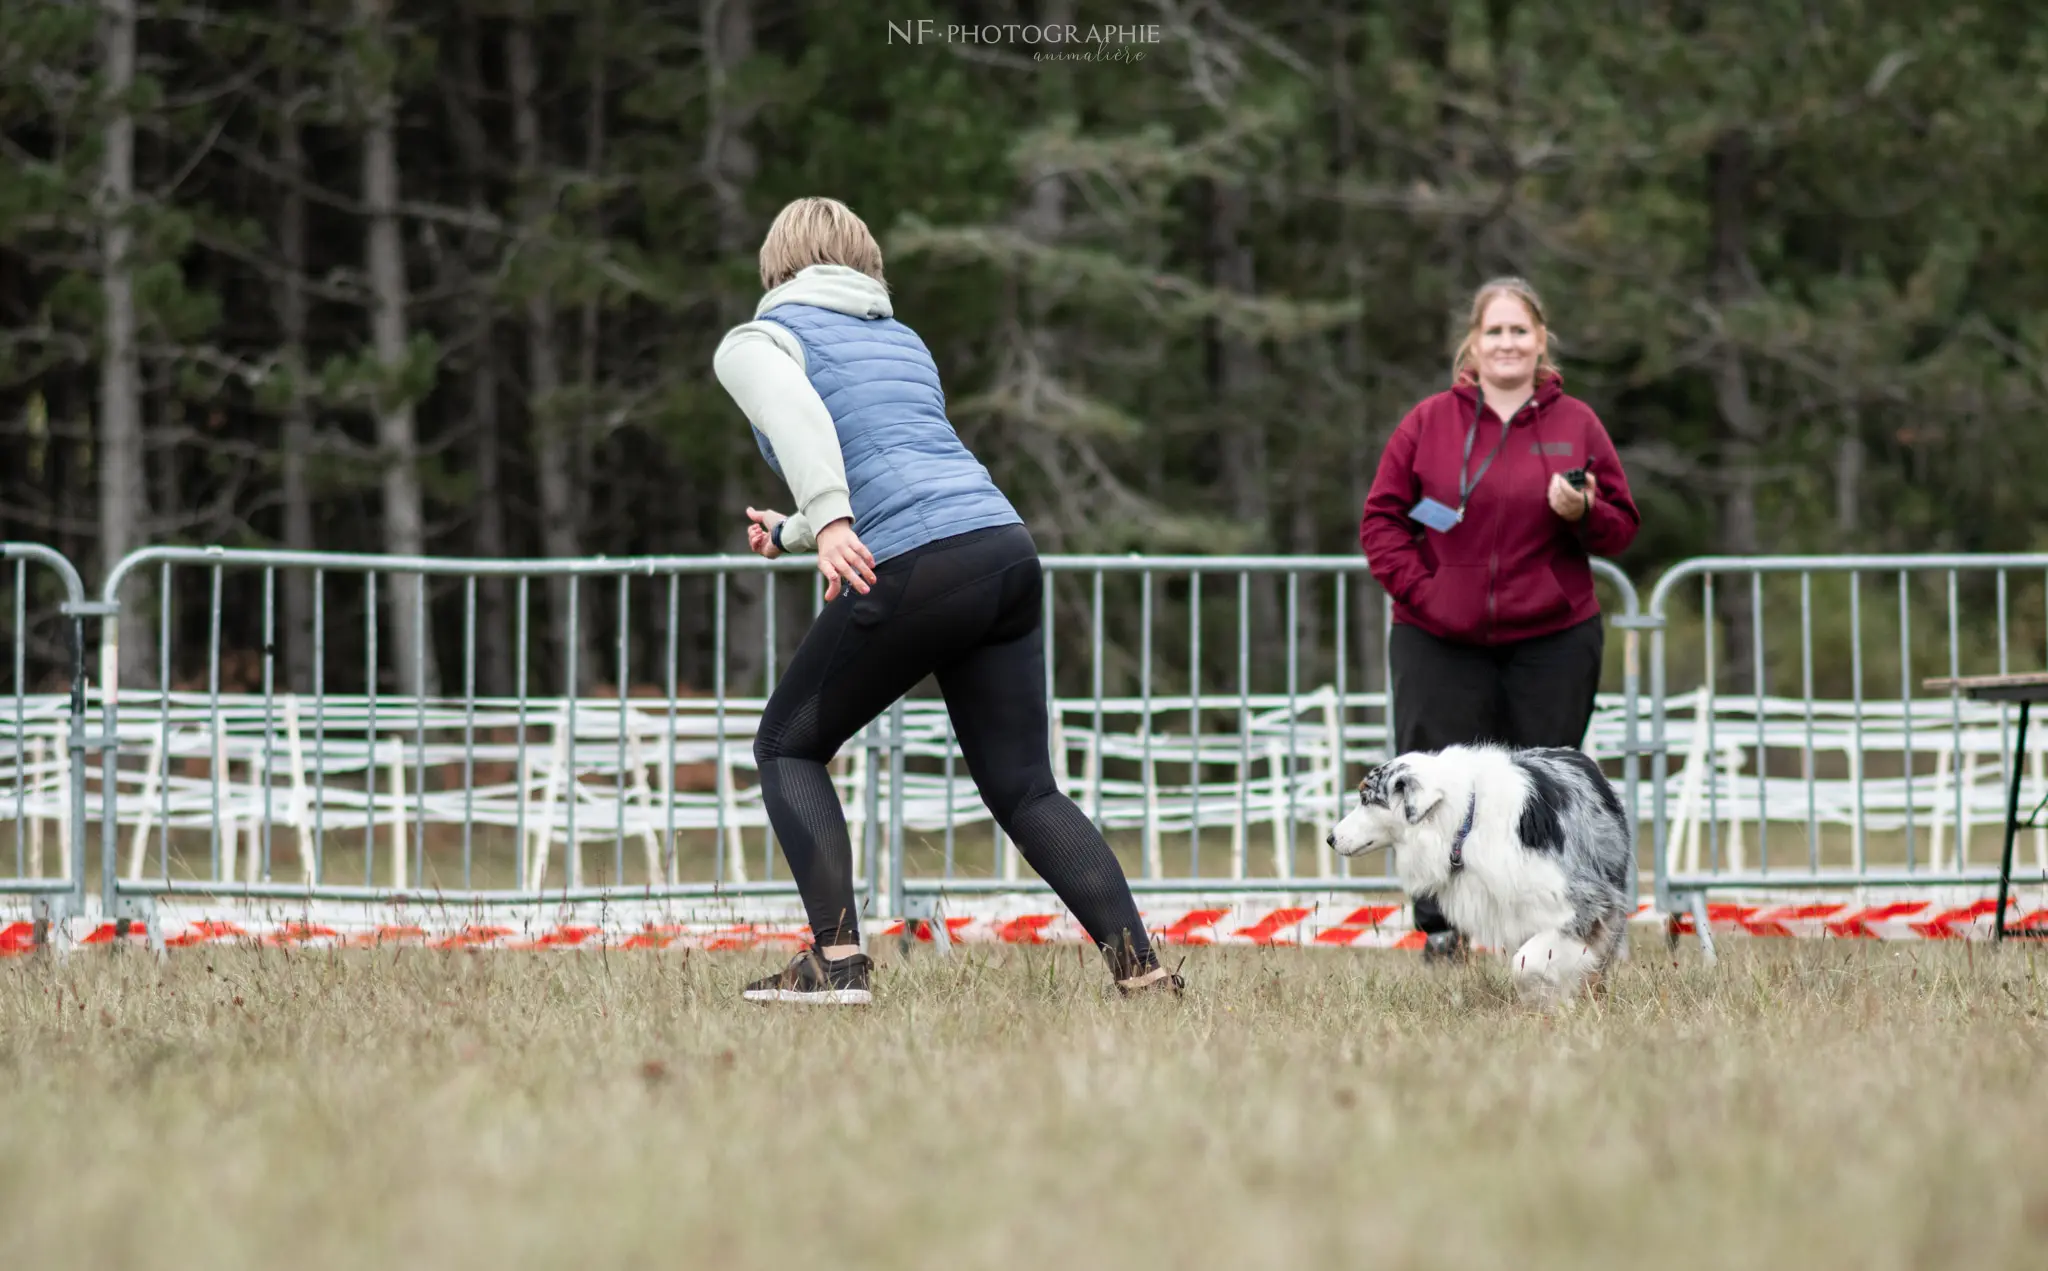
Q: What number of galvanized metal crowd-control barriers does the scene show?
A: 4